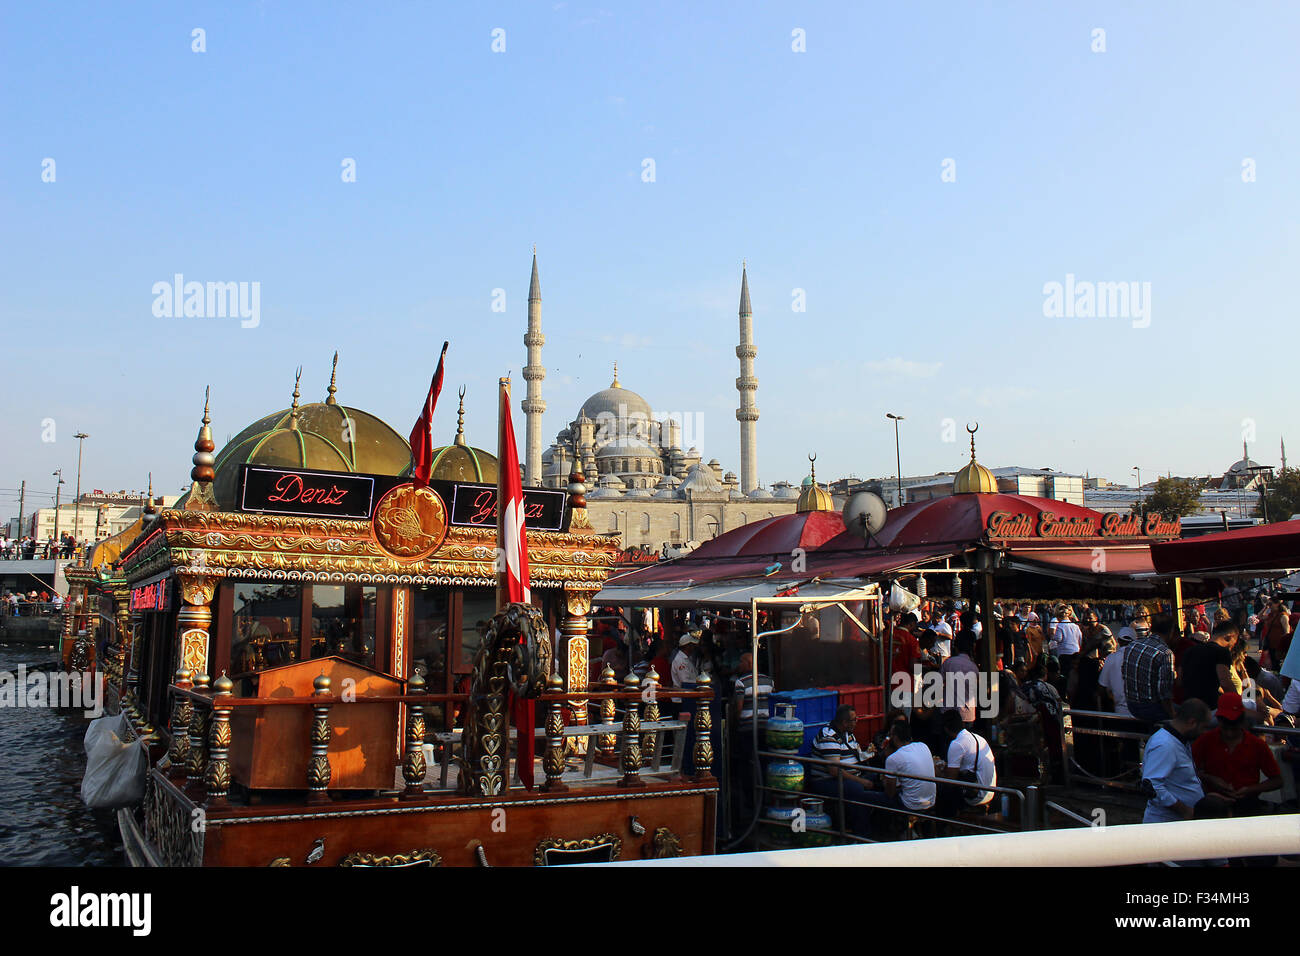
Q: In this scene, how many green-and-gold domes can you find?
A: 3